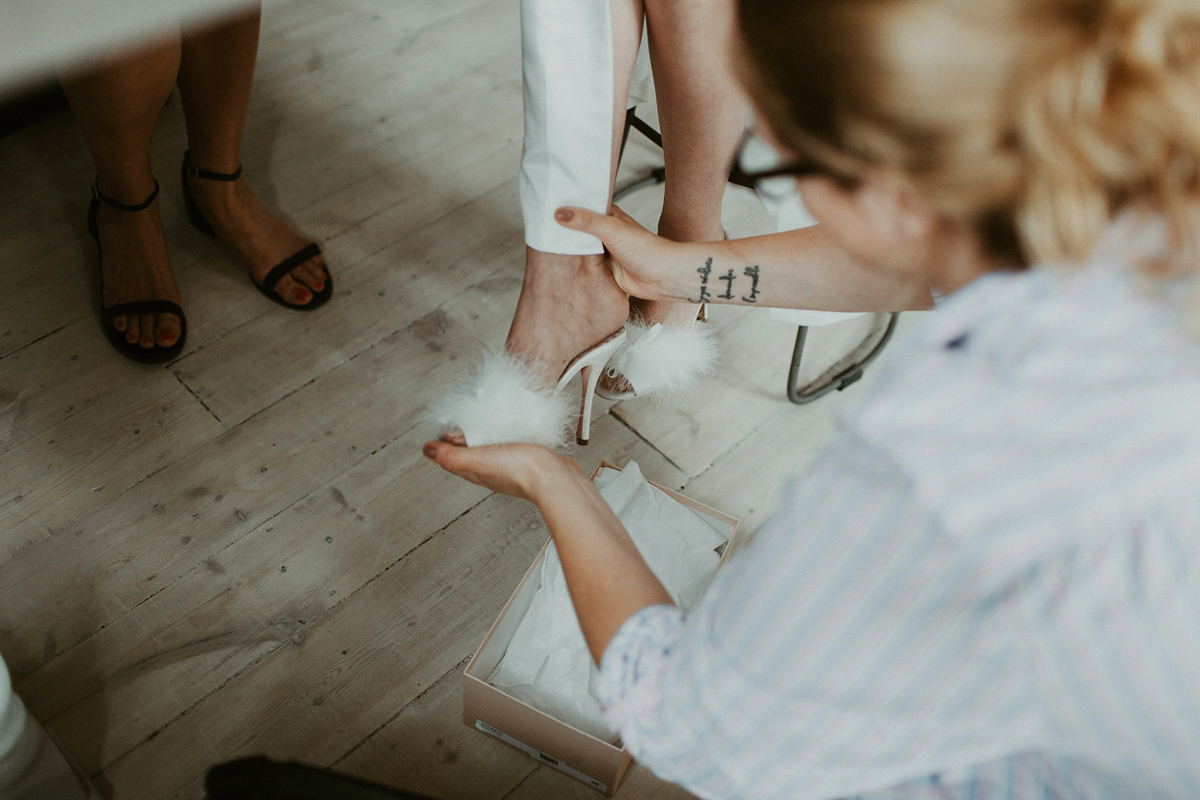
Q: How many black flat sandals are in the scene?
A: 2